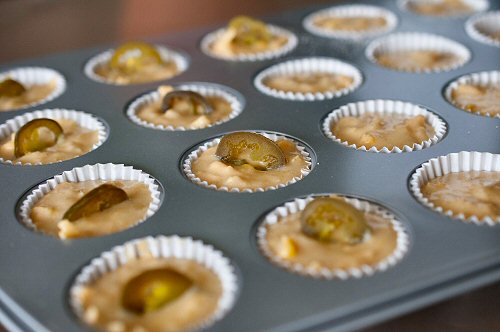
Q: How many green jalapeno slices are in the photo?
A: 9